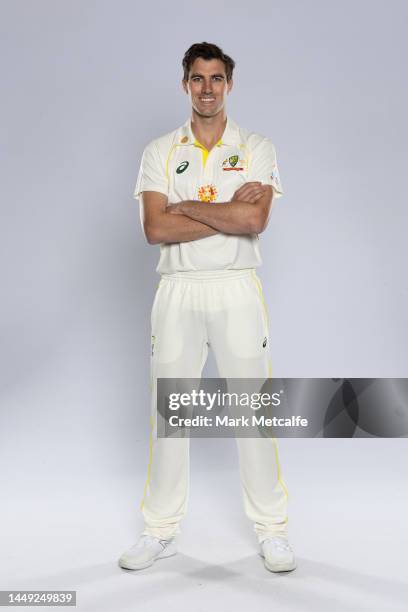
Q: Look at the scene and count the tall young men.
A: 1